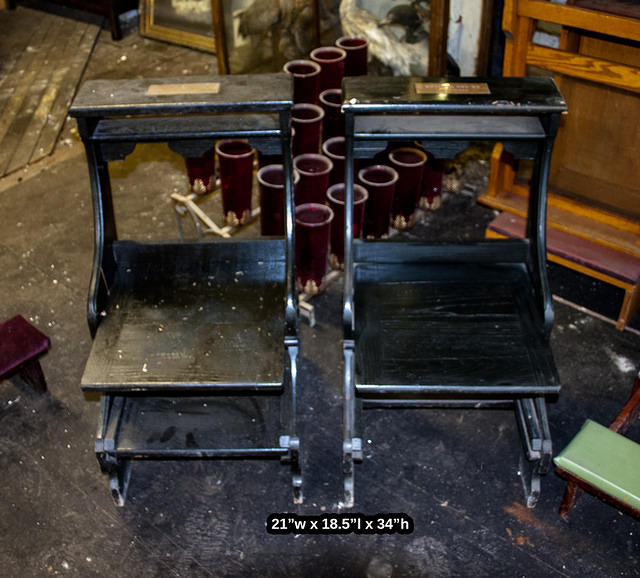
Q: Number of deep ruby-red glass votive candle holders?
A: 15